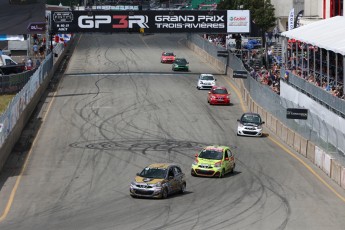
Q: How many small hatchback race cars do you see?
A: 7